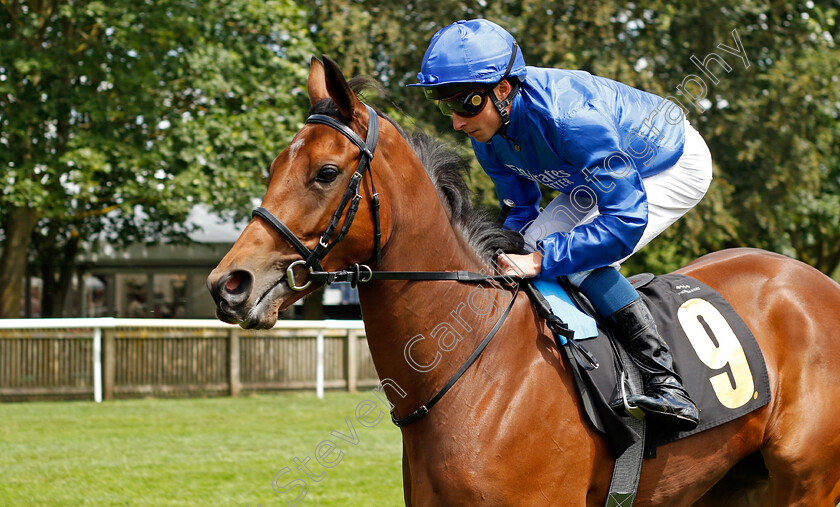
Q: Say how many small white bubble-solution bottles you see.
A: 0